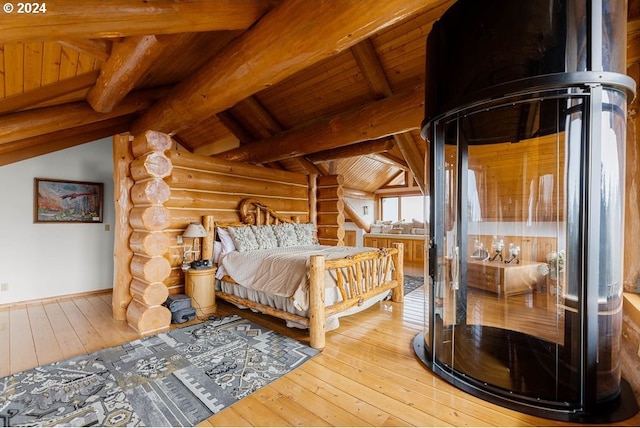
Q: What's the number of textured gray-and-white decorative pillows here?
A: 4